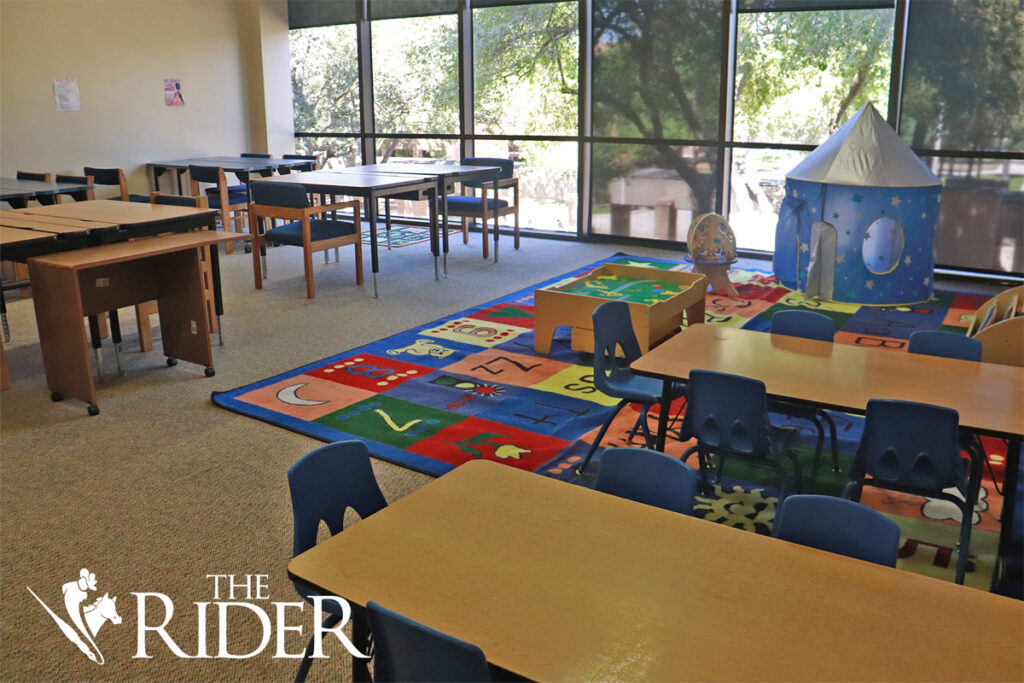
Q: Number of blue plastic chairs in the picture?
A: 9